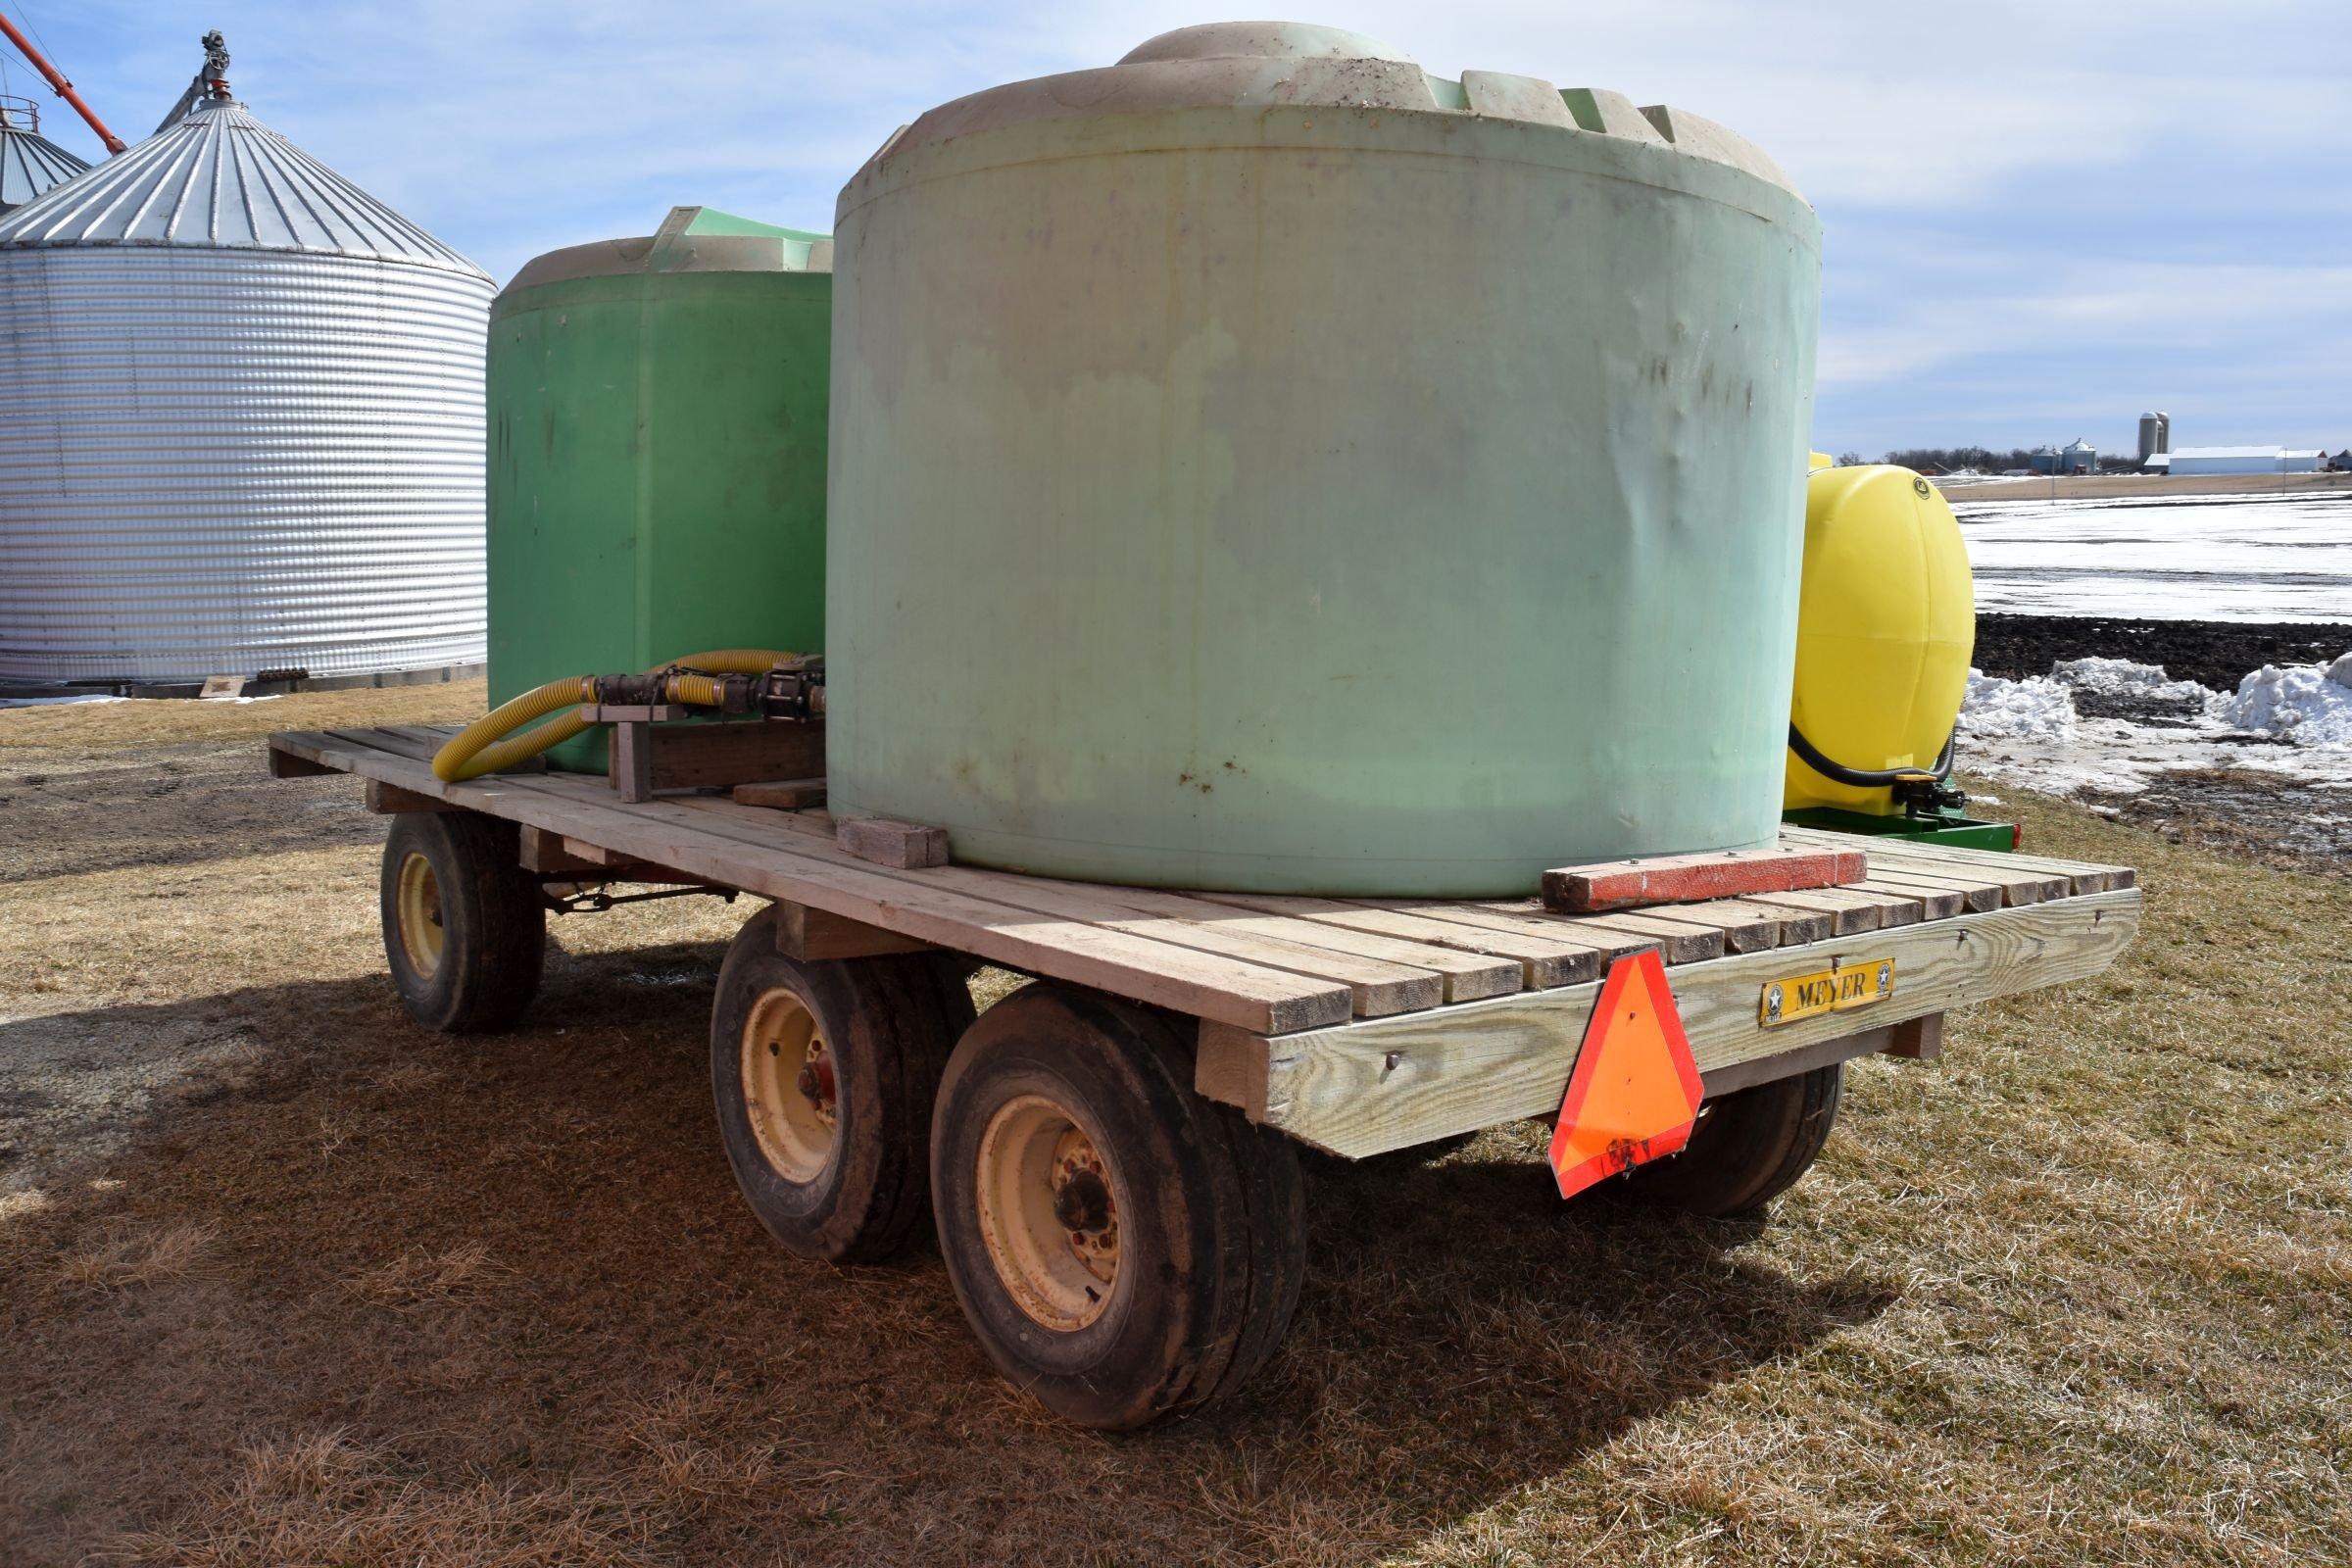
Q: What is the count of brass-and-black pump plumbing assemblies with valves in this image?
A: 1